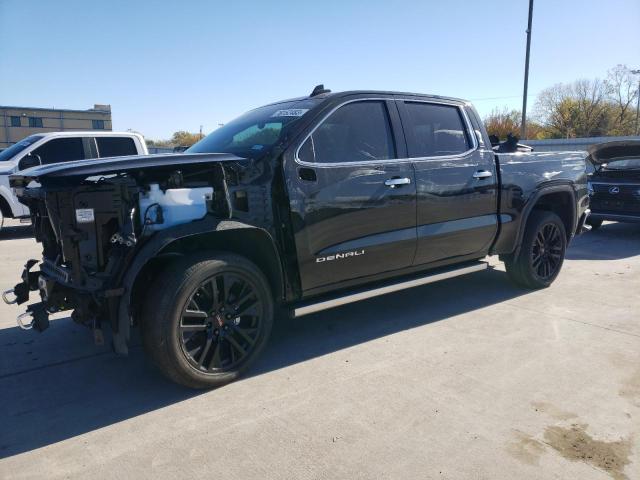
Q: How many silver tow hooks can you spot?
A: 2